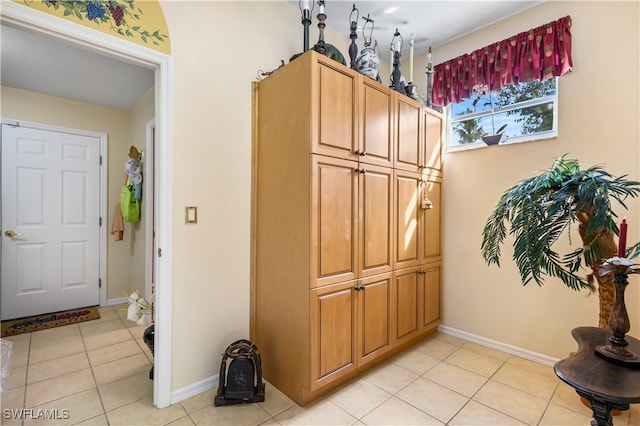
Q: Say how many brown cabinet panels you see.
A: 12